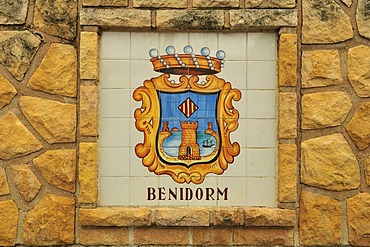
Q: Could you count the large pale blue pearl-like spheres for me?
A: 5